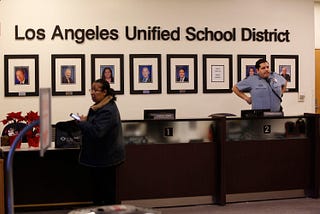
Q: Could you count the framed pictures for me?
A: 8